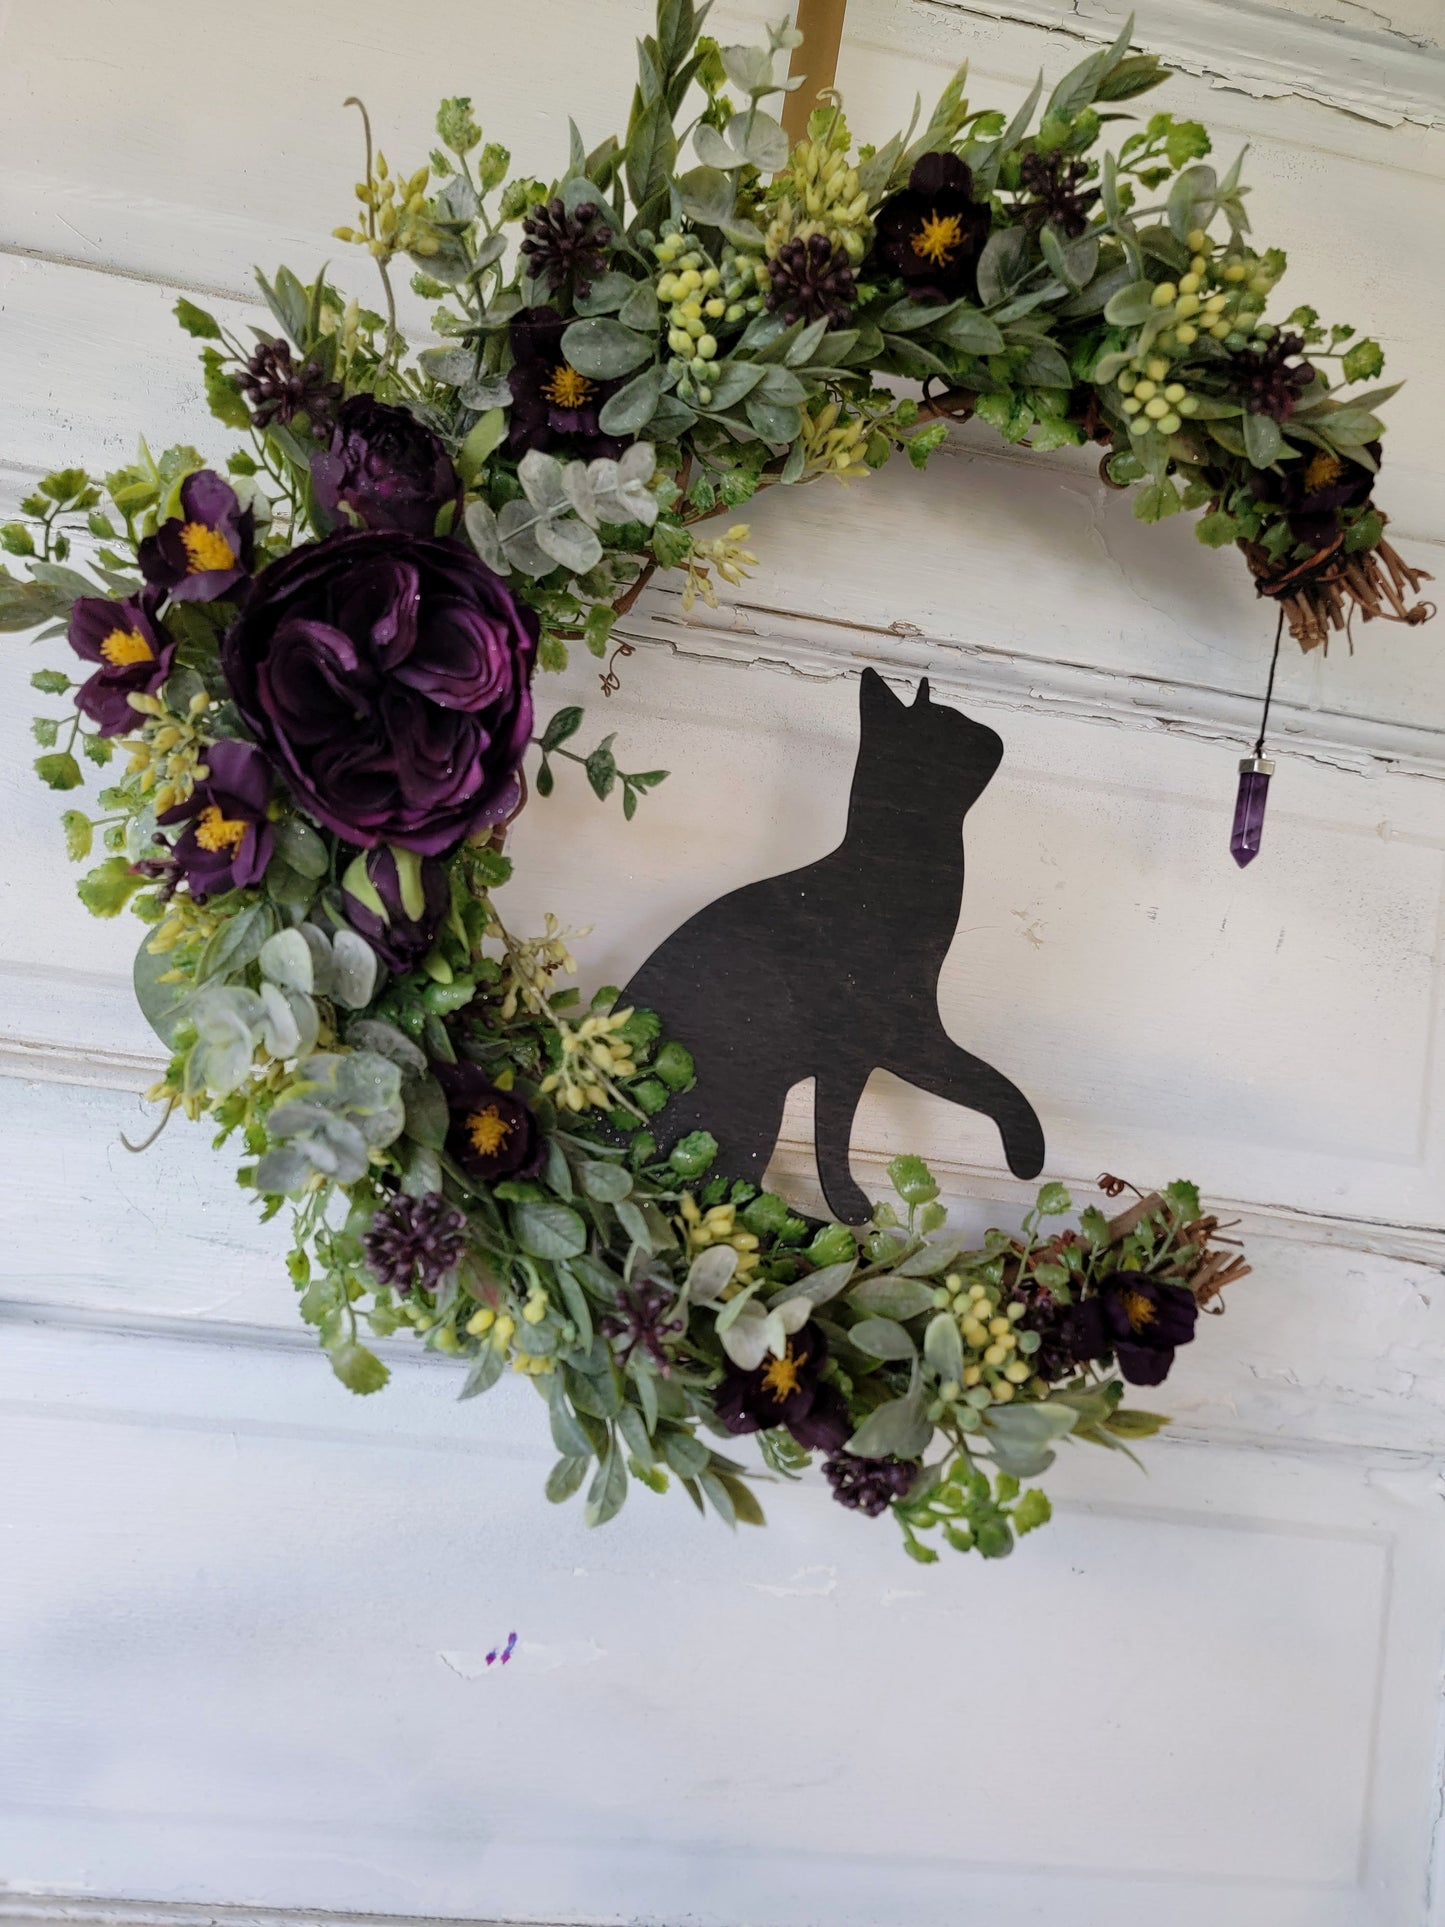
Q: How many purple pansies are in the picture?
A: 9